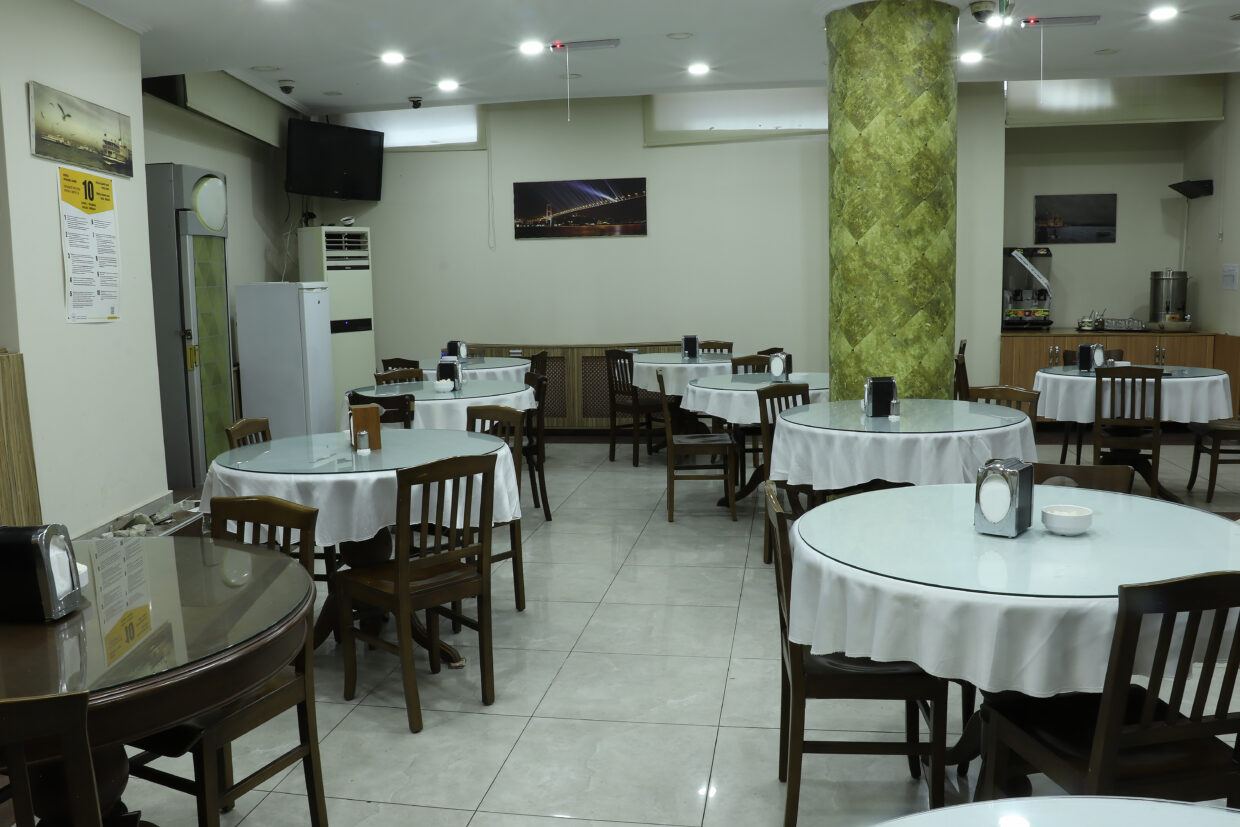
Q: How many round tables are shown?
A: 10